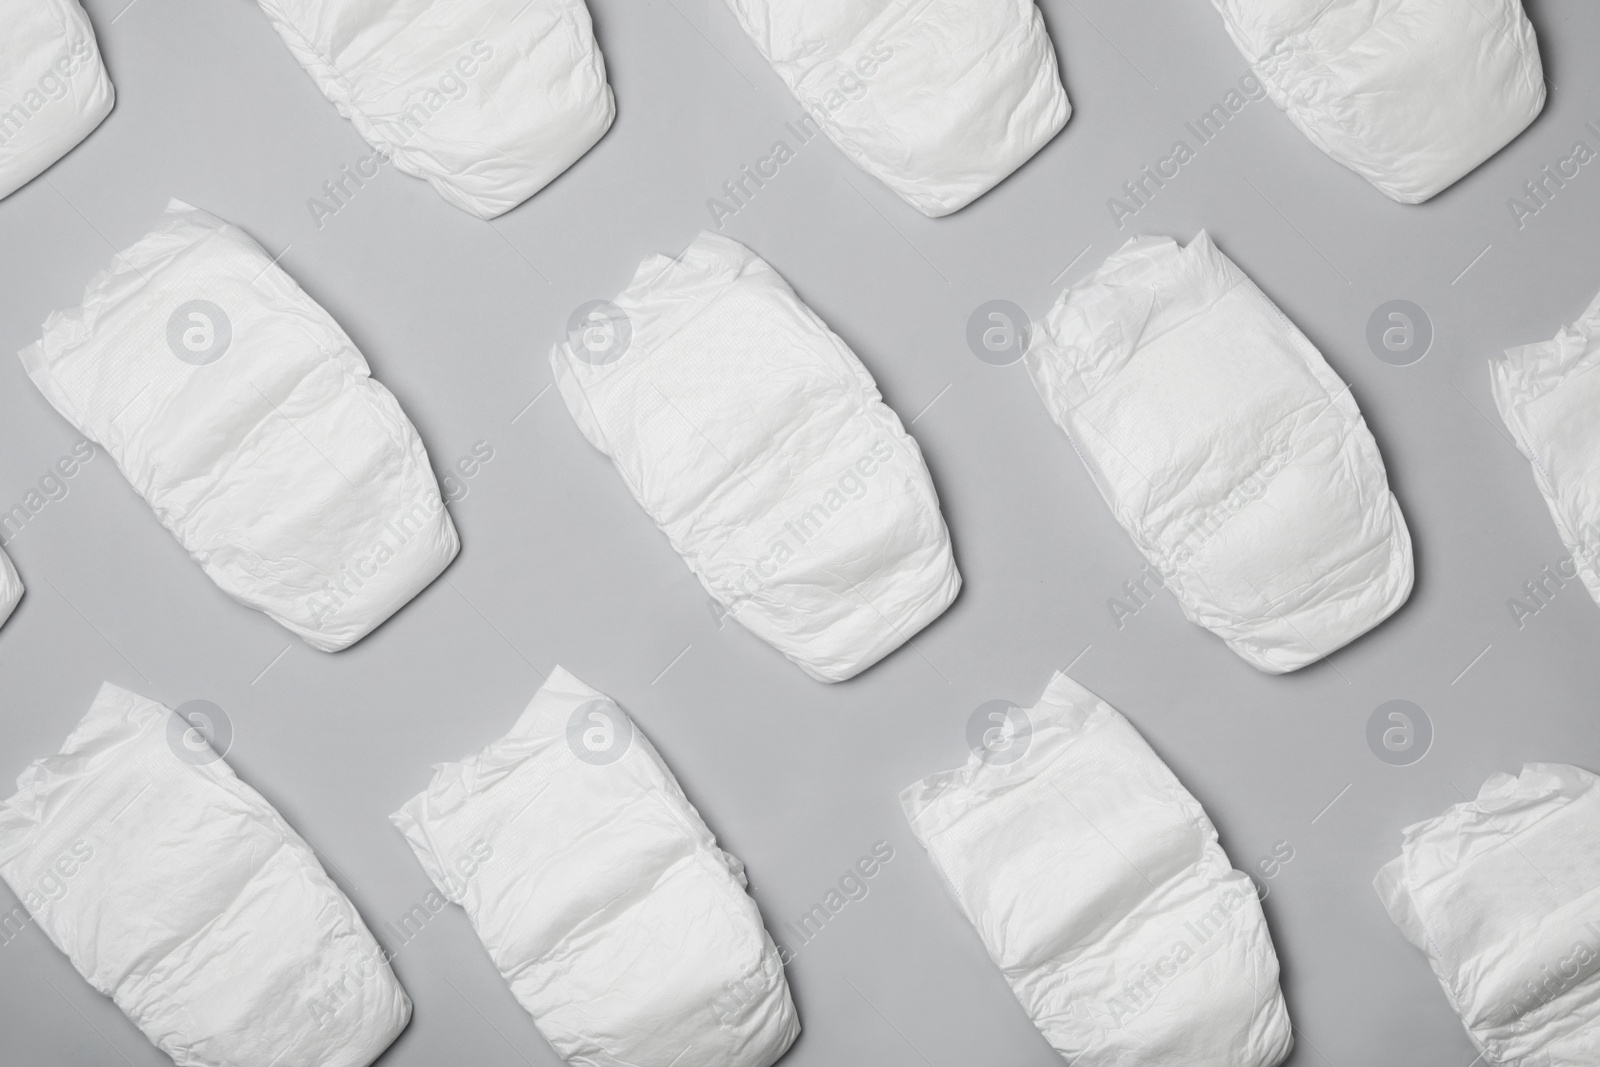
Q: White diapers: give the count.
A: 13